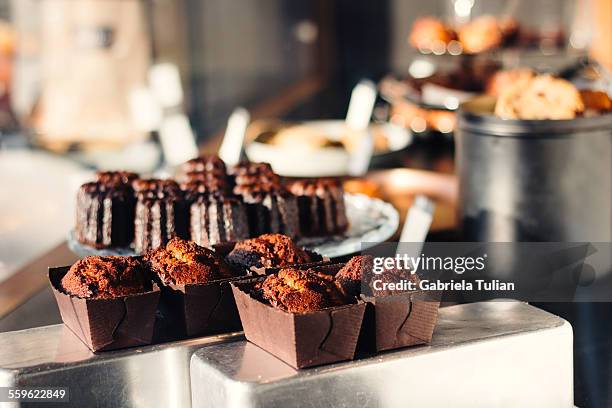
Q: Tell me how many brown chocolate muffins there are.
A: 5